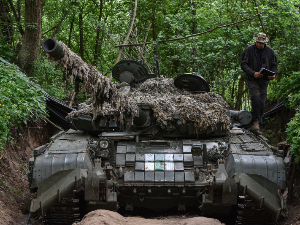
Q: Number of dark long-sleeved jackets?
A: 1